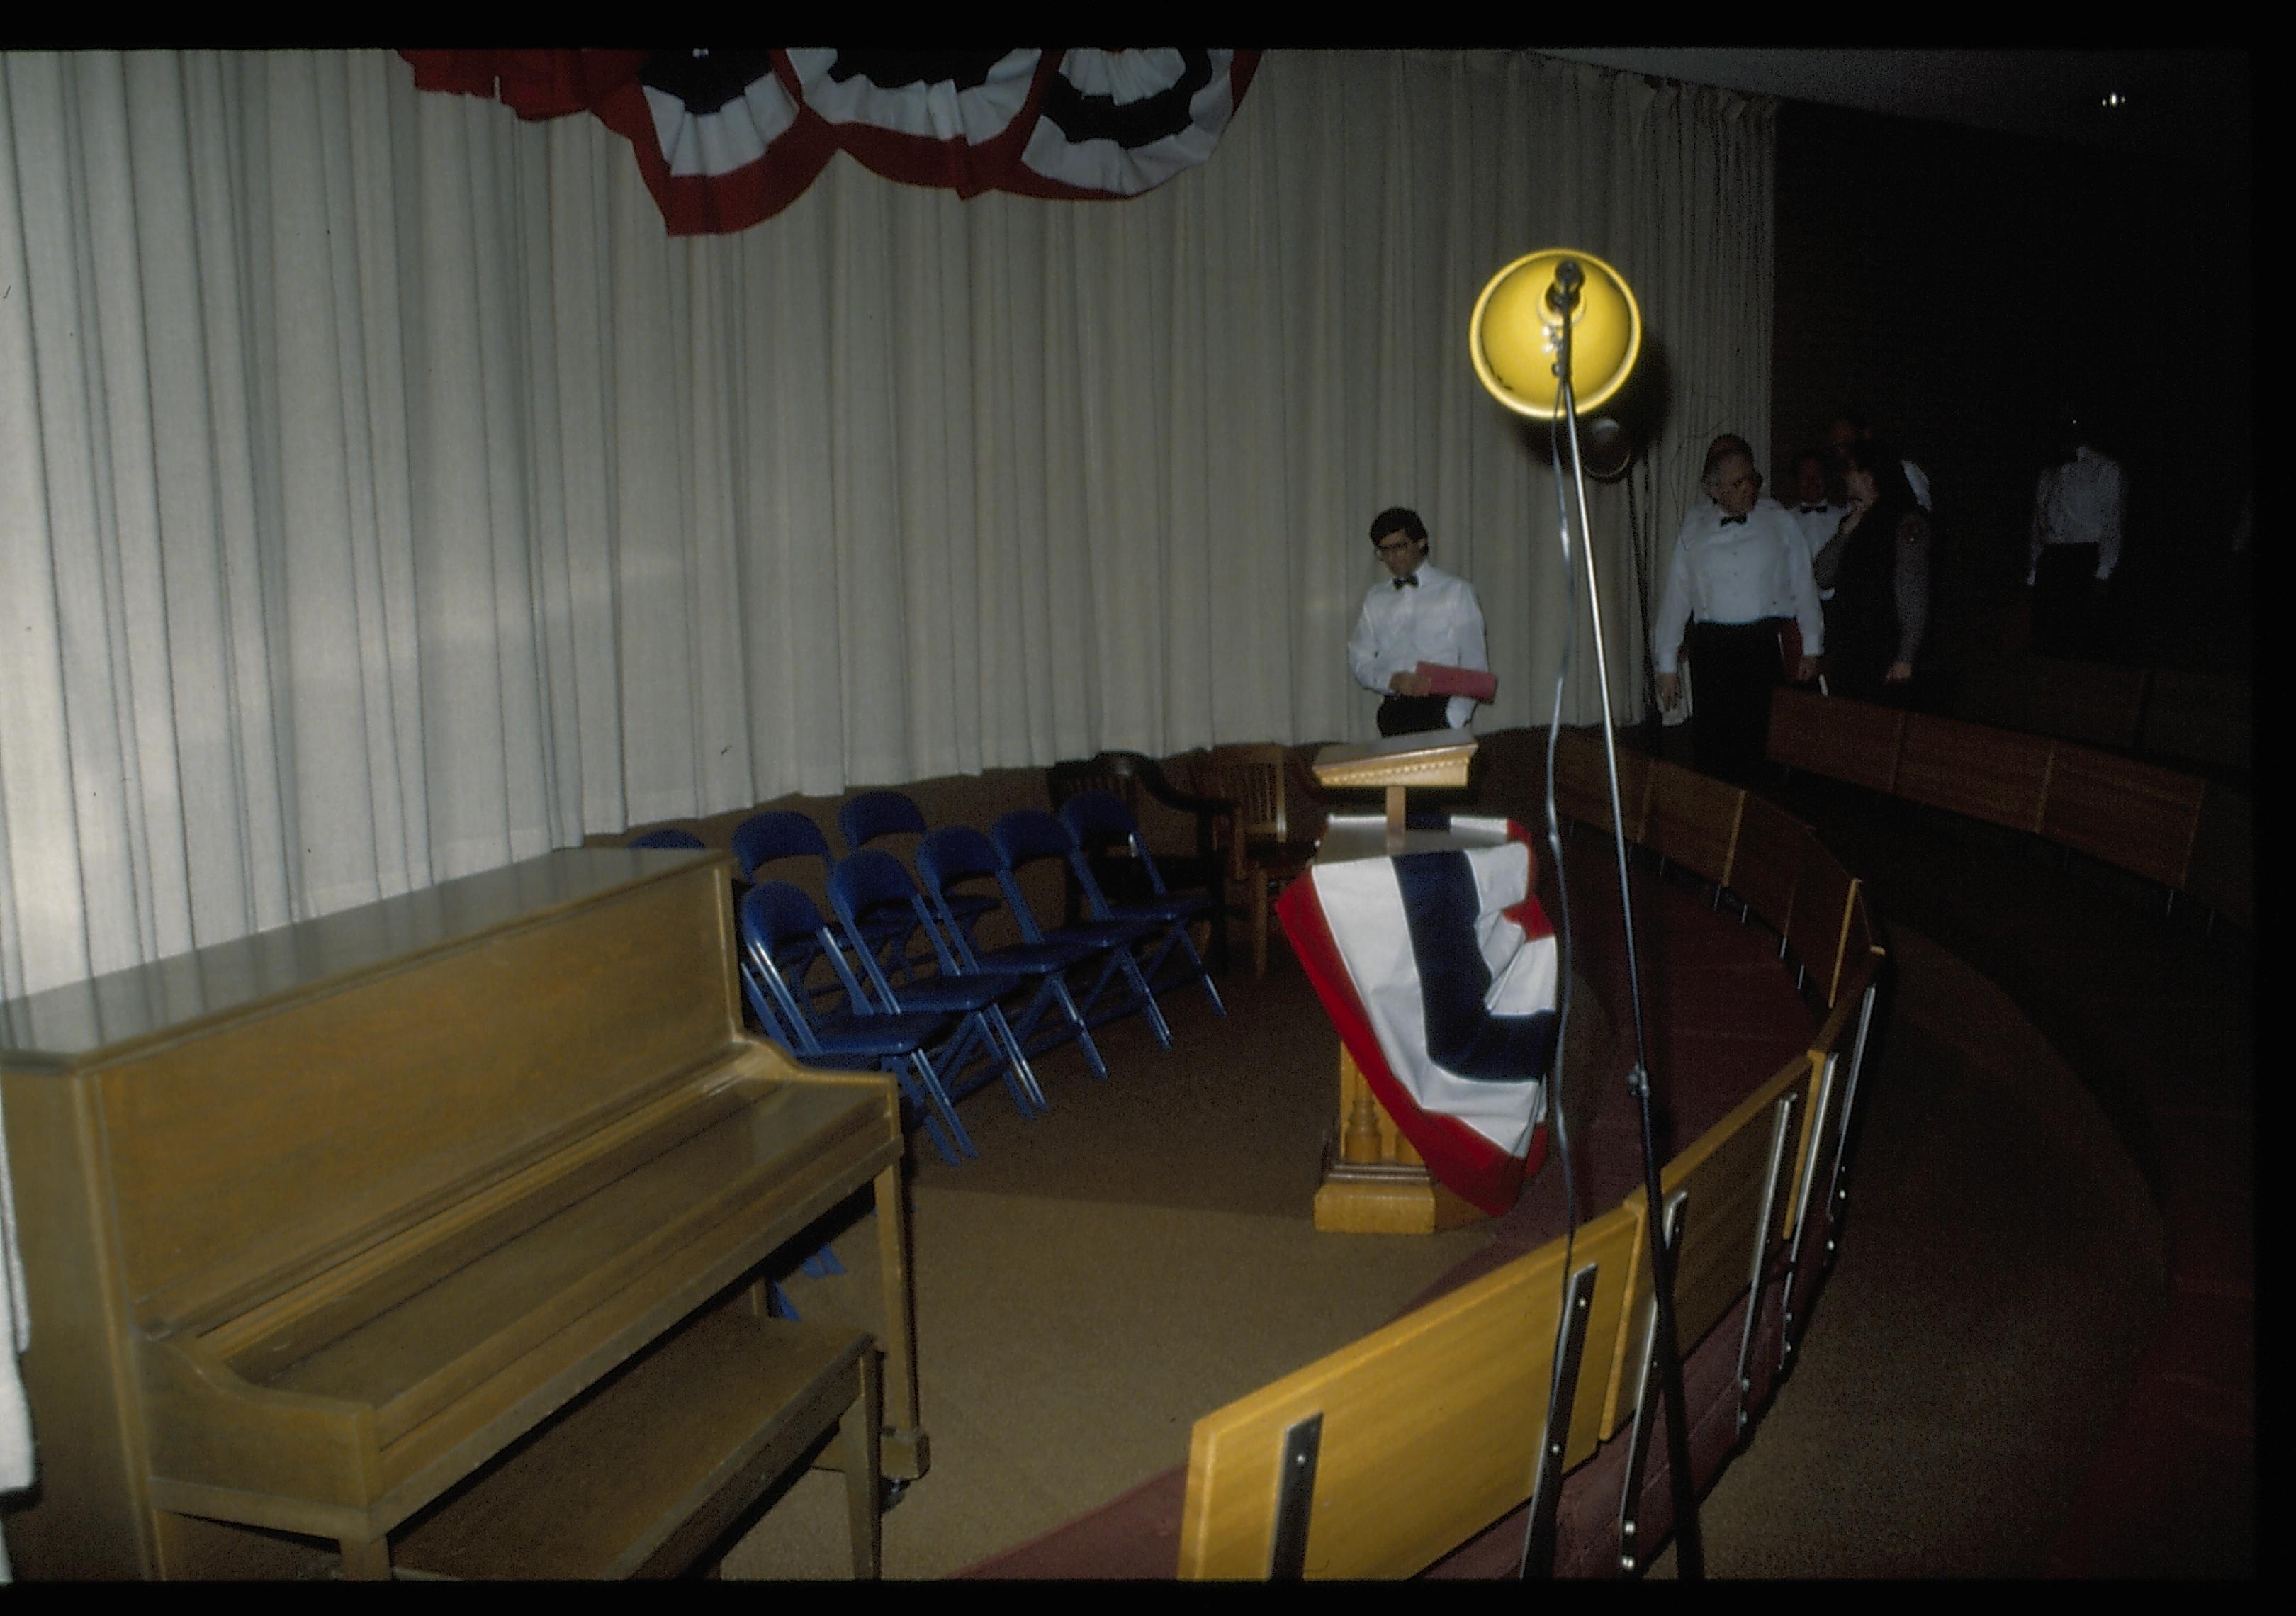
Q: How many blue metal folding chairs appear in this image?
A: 8